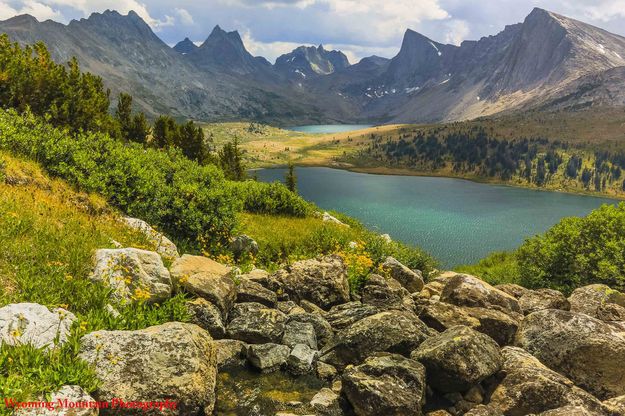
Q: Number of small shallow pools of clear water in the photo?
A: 1